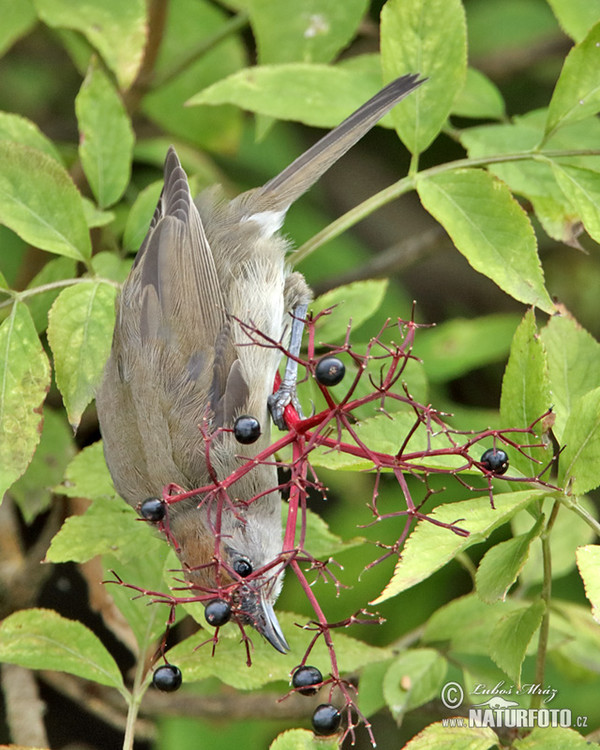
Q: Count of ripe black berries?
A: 8